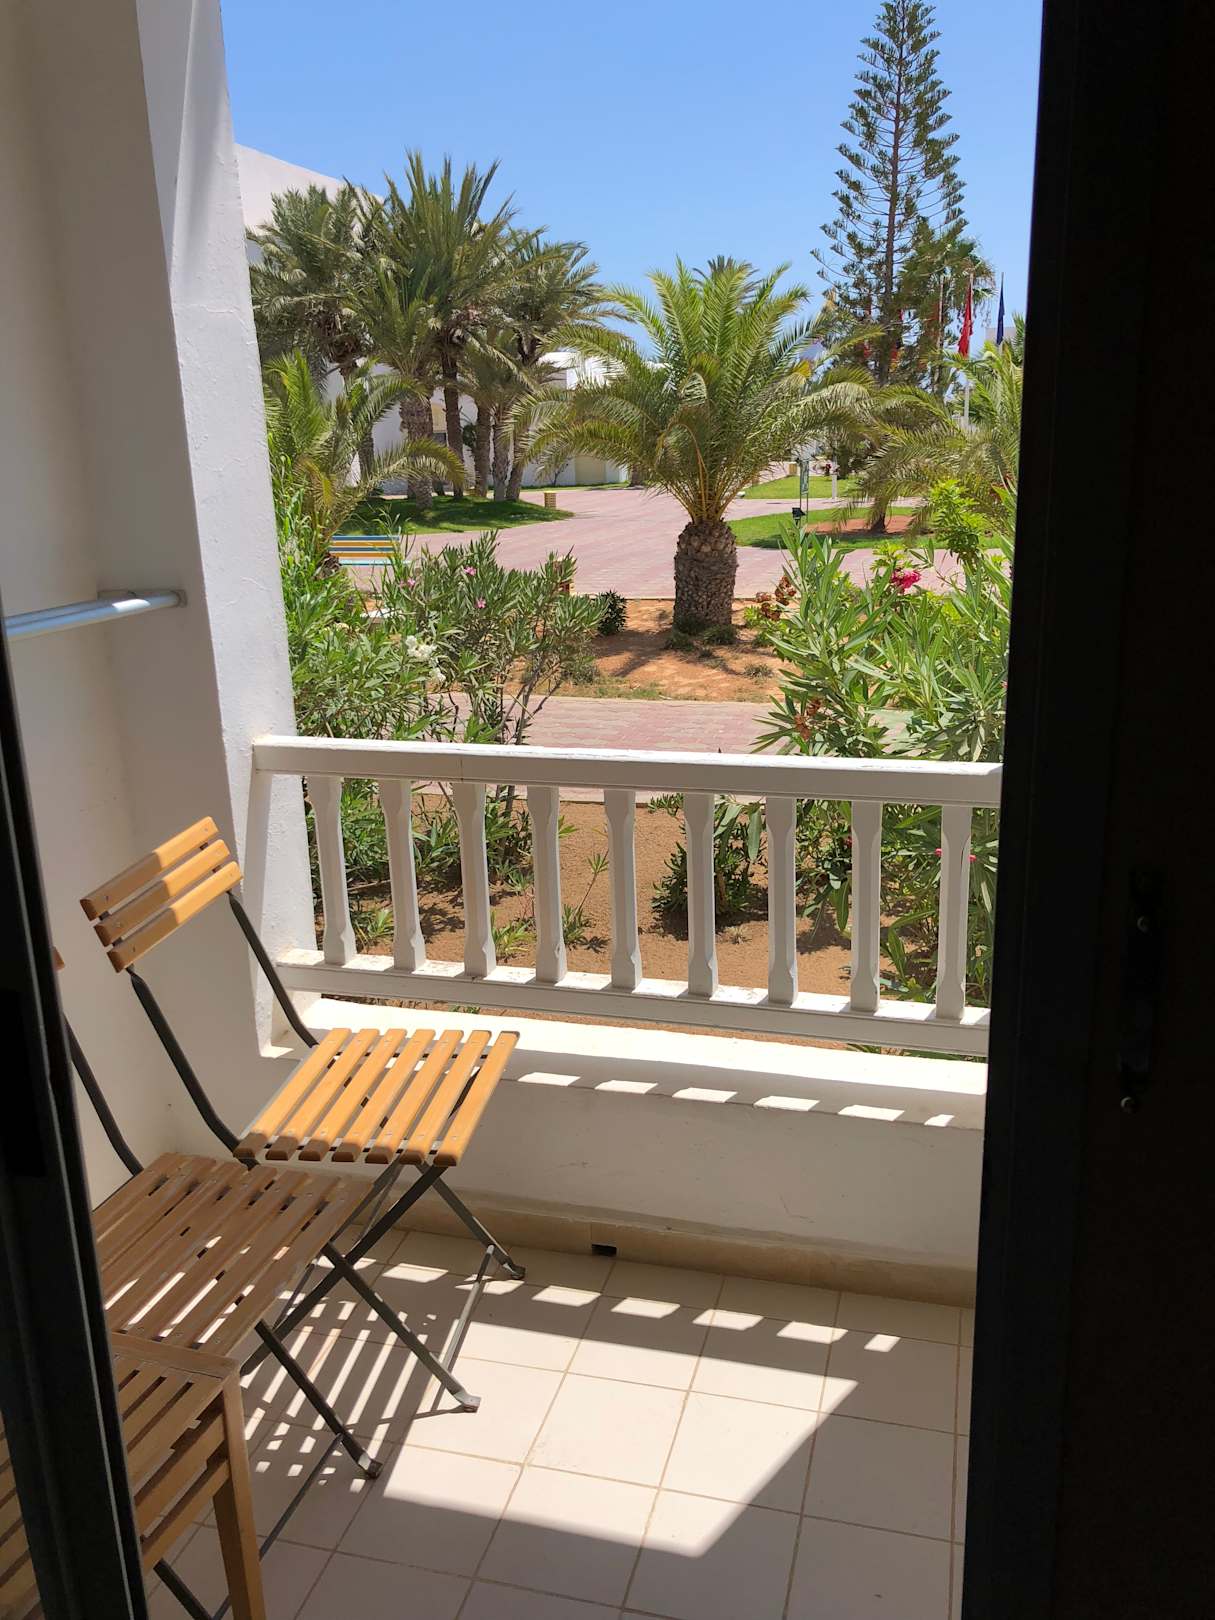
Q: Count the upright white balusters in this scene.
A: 9